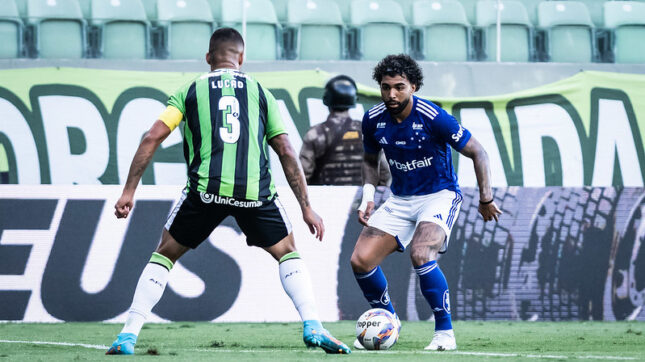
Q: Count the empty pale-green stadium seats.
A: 11